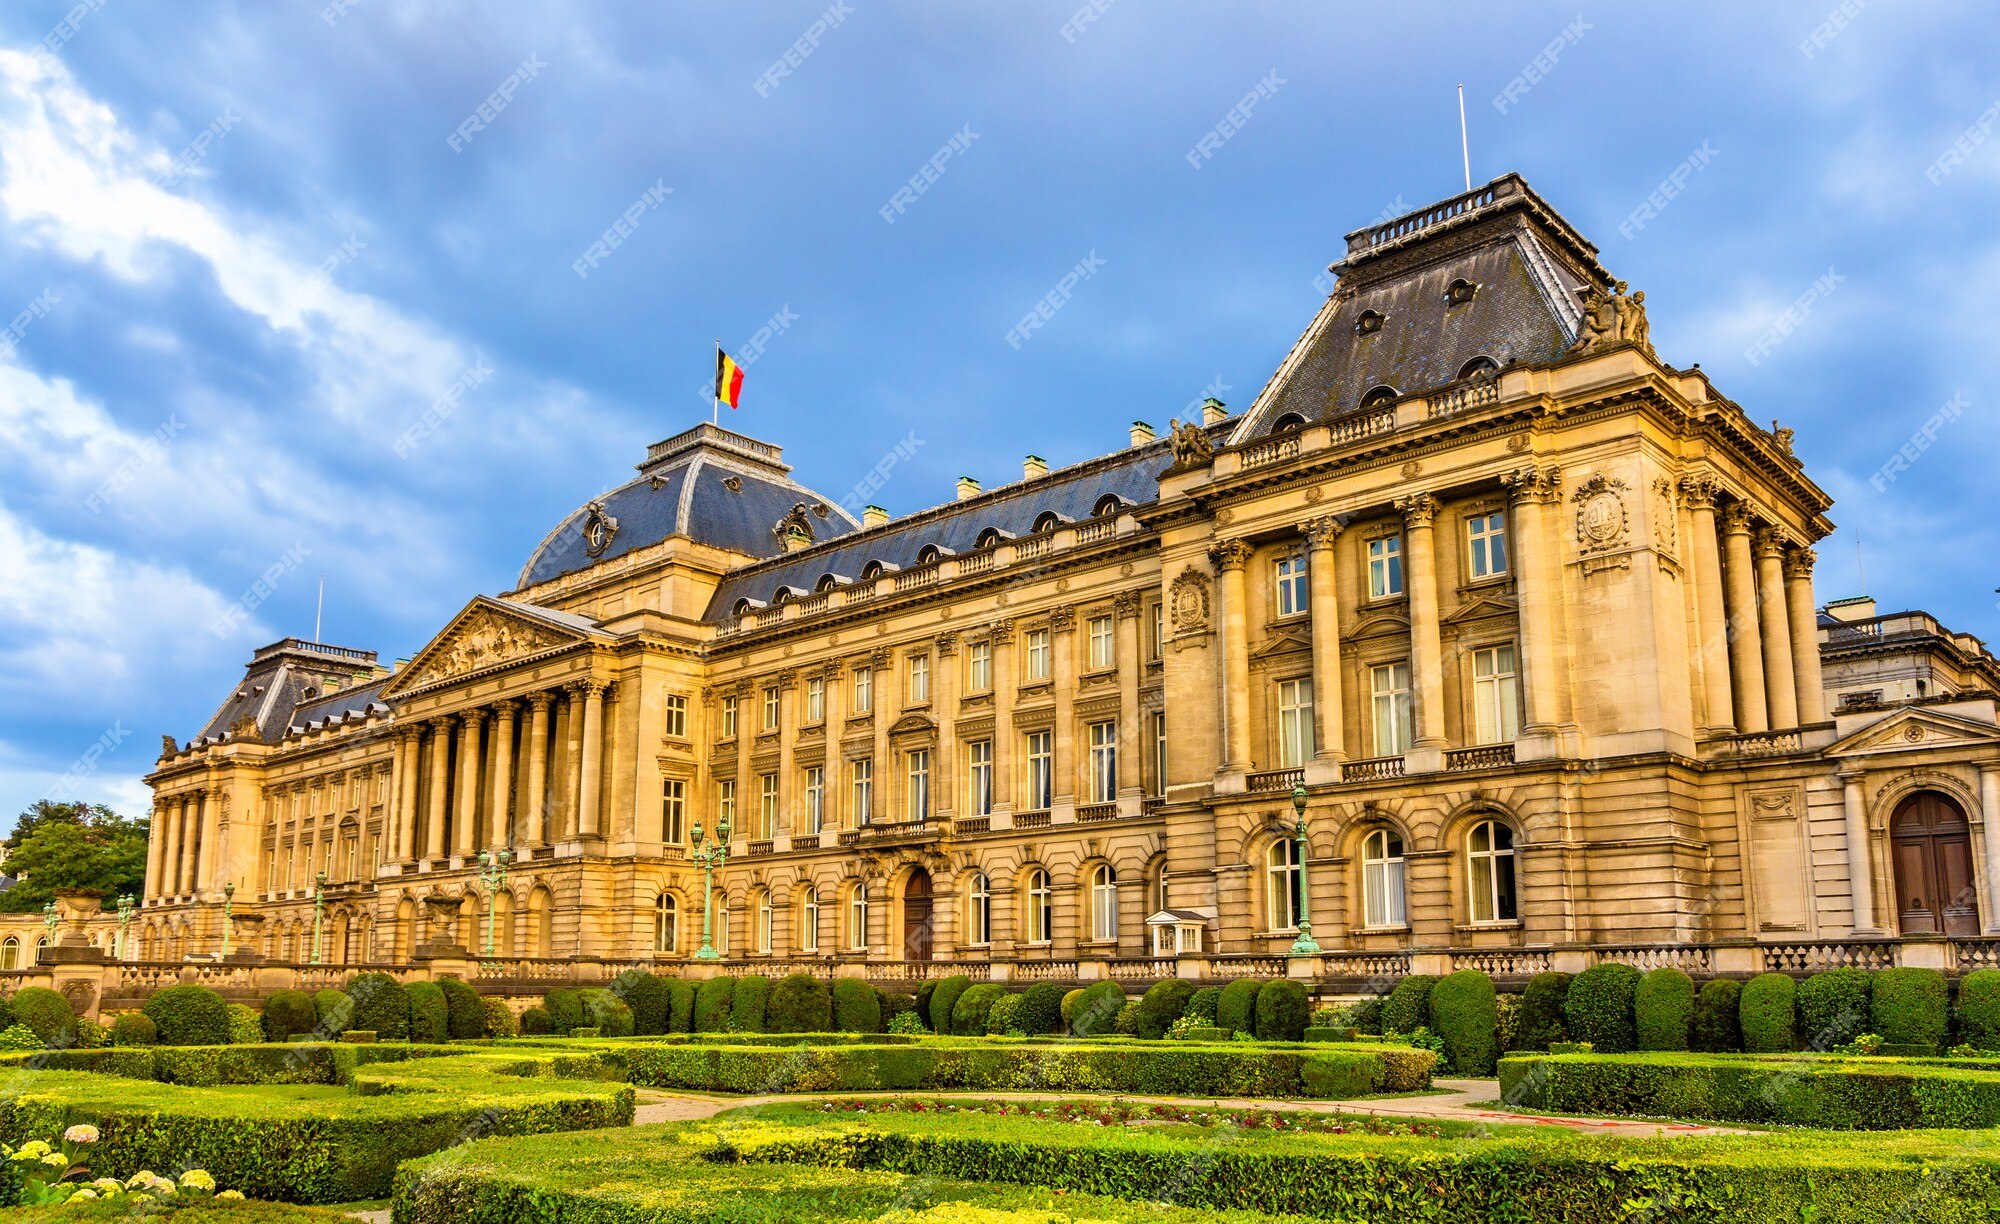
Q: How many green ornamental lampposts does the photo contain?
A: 7